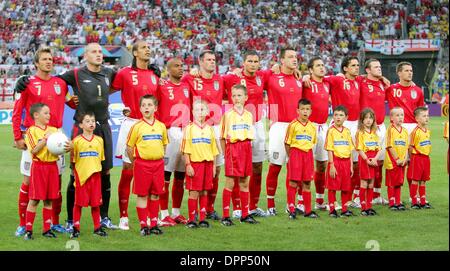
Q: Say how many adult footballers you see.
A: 11